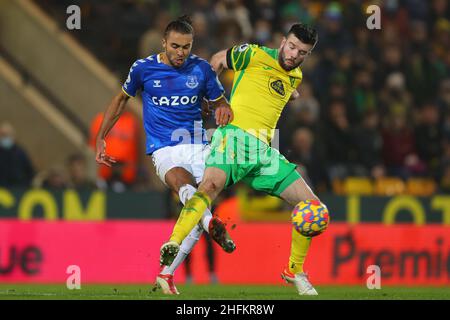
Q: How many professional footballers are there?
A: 2